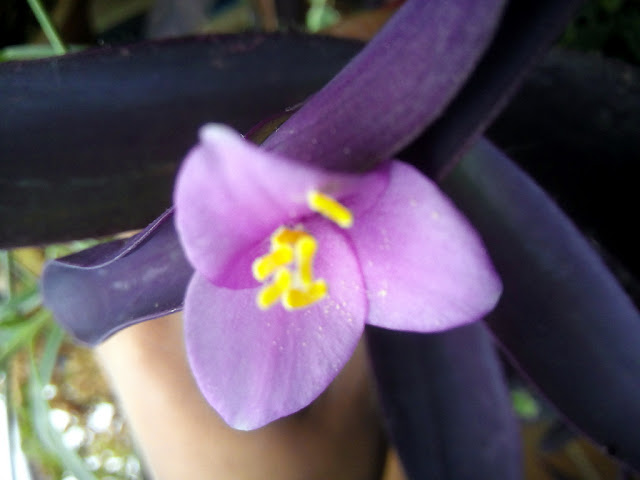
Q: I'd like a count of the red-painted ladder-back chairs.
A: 0